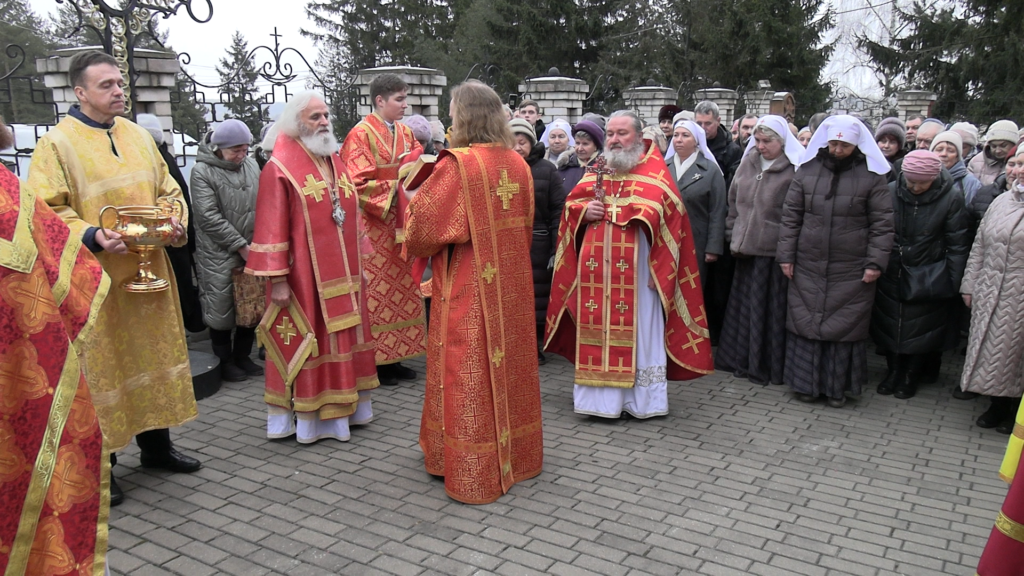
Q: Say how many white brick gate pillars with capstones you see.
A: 7